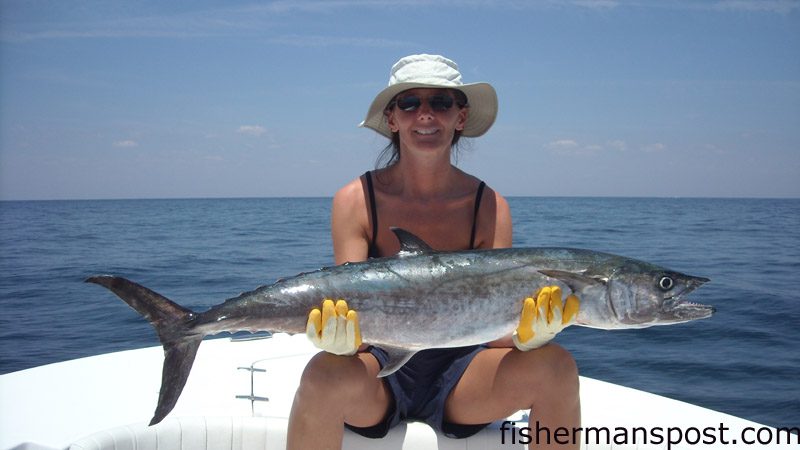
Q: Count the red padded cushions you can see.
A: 0